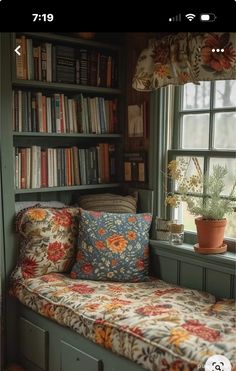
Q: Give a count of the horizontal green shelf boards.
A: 4